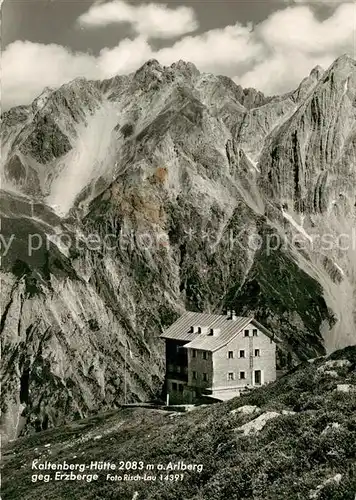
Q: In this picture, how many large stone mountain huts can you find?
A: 1